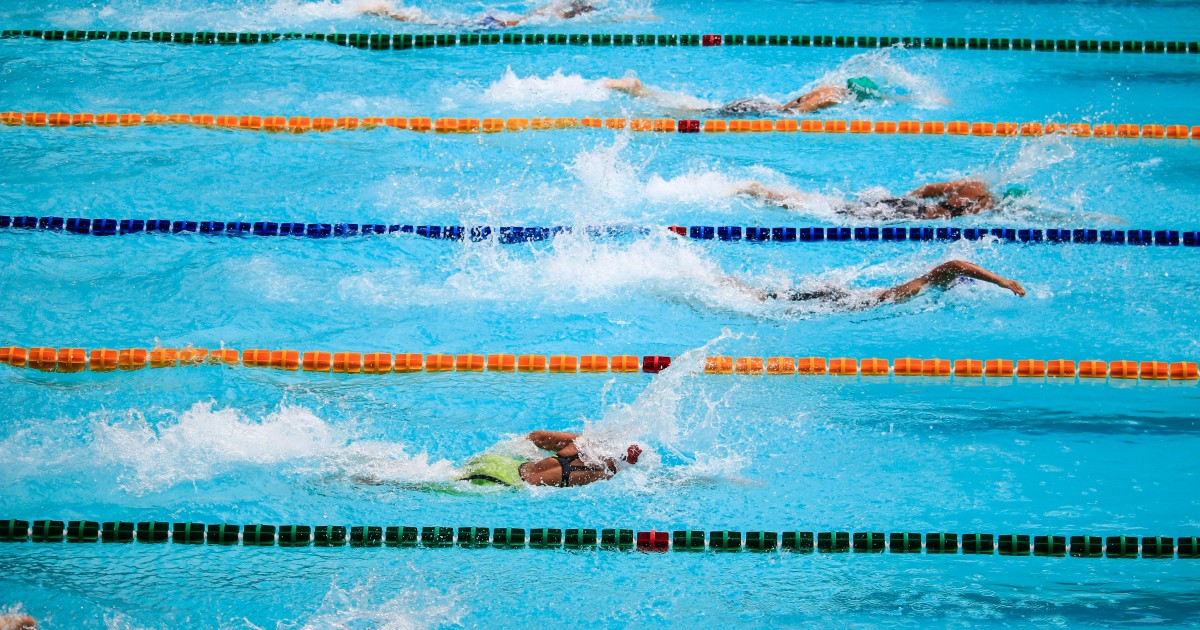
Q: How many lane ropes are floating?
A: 5